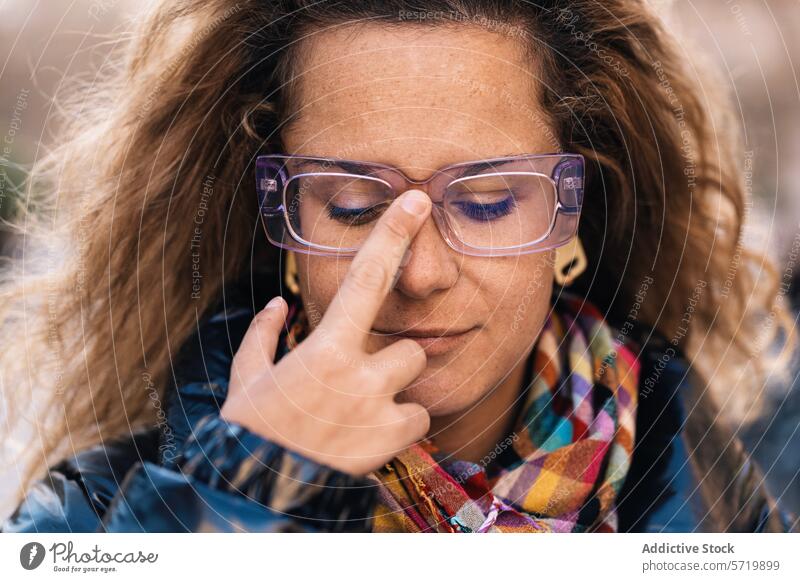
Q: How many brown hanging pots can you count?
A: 0